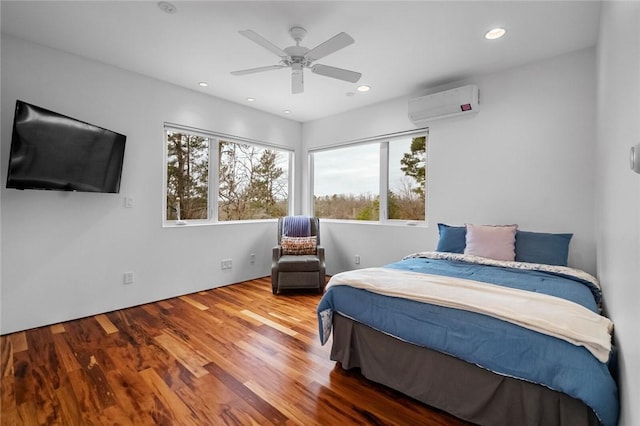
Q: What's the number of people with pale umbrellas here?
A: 0